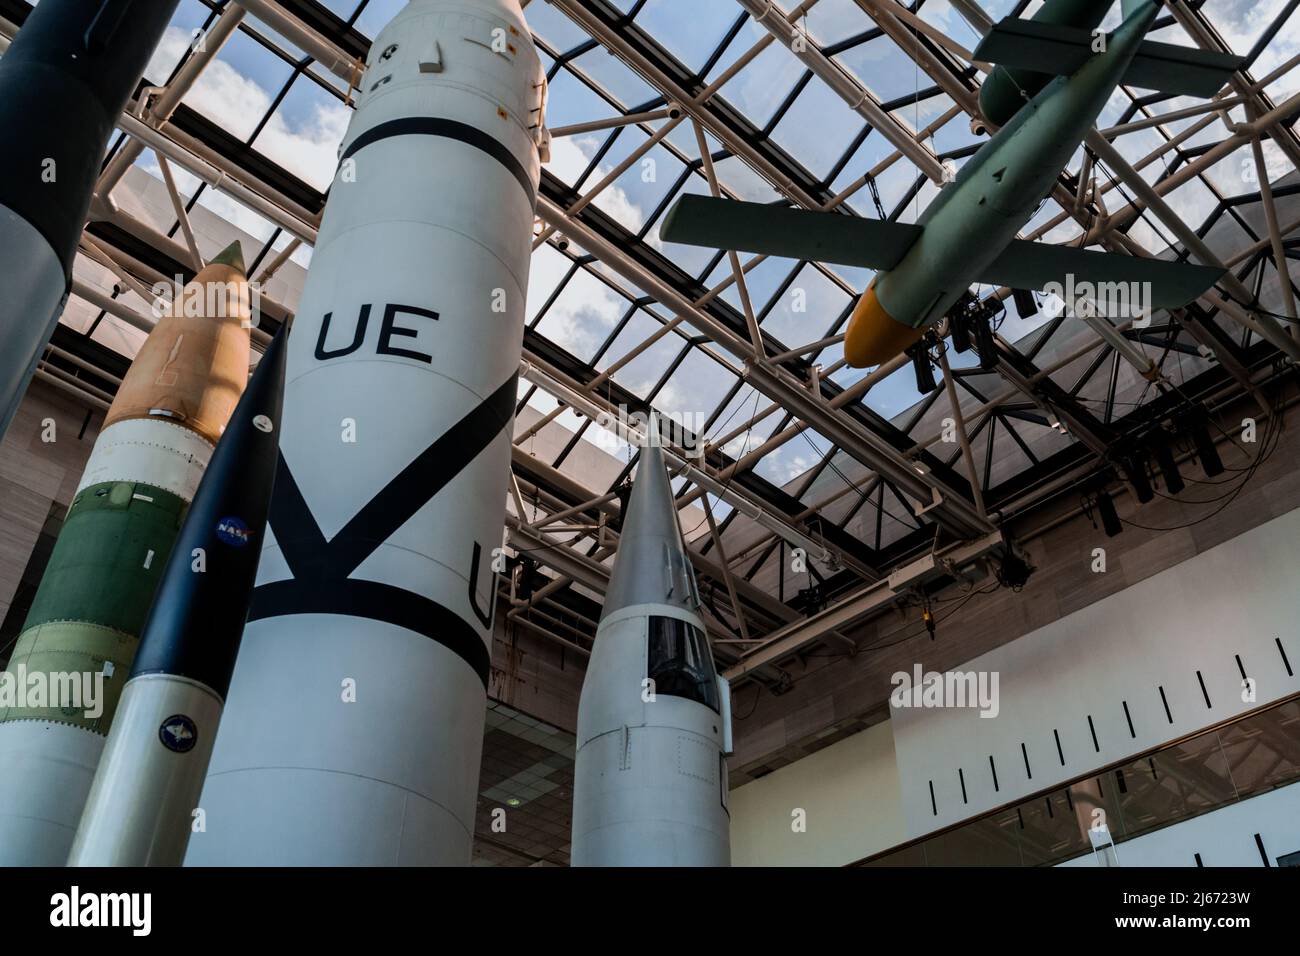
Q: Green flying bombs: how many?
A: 1